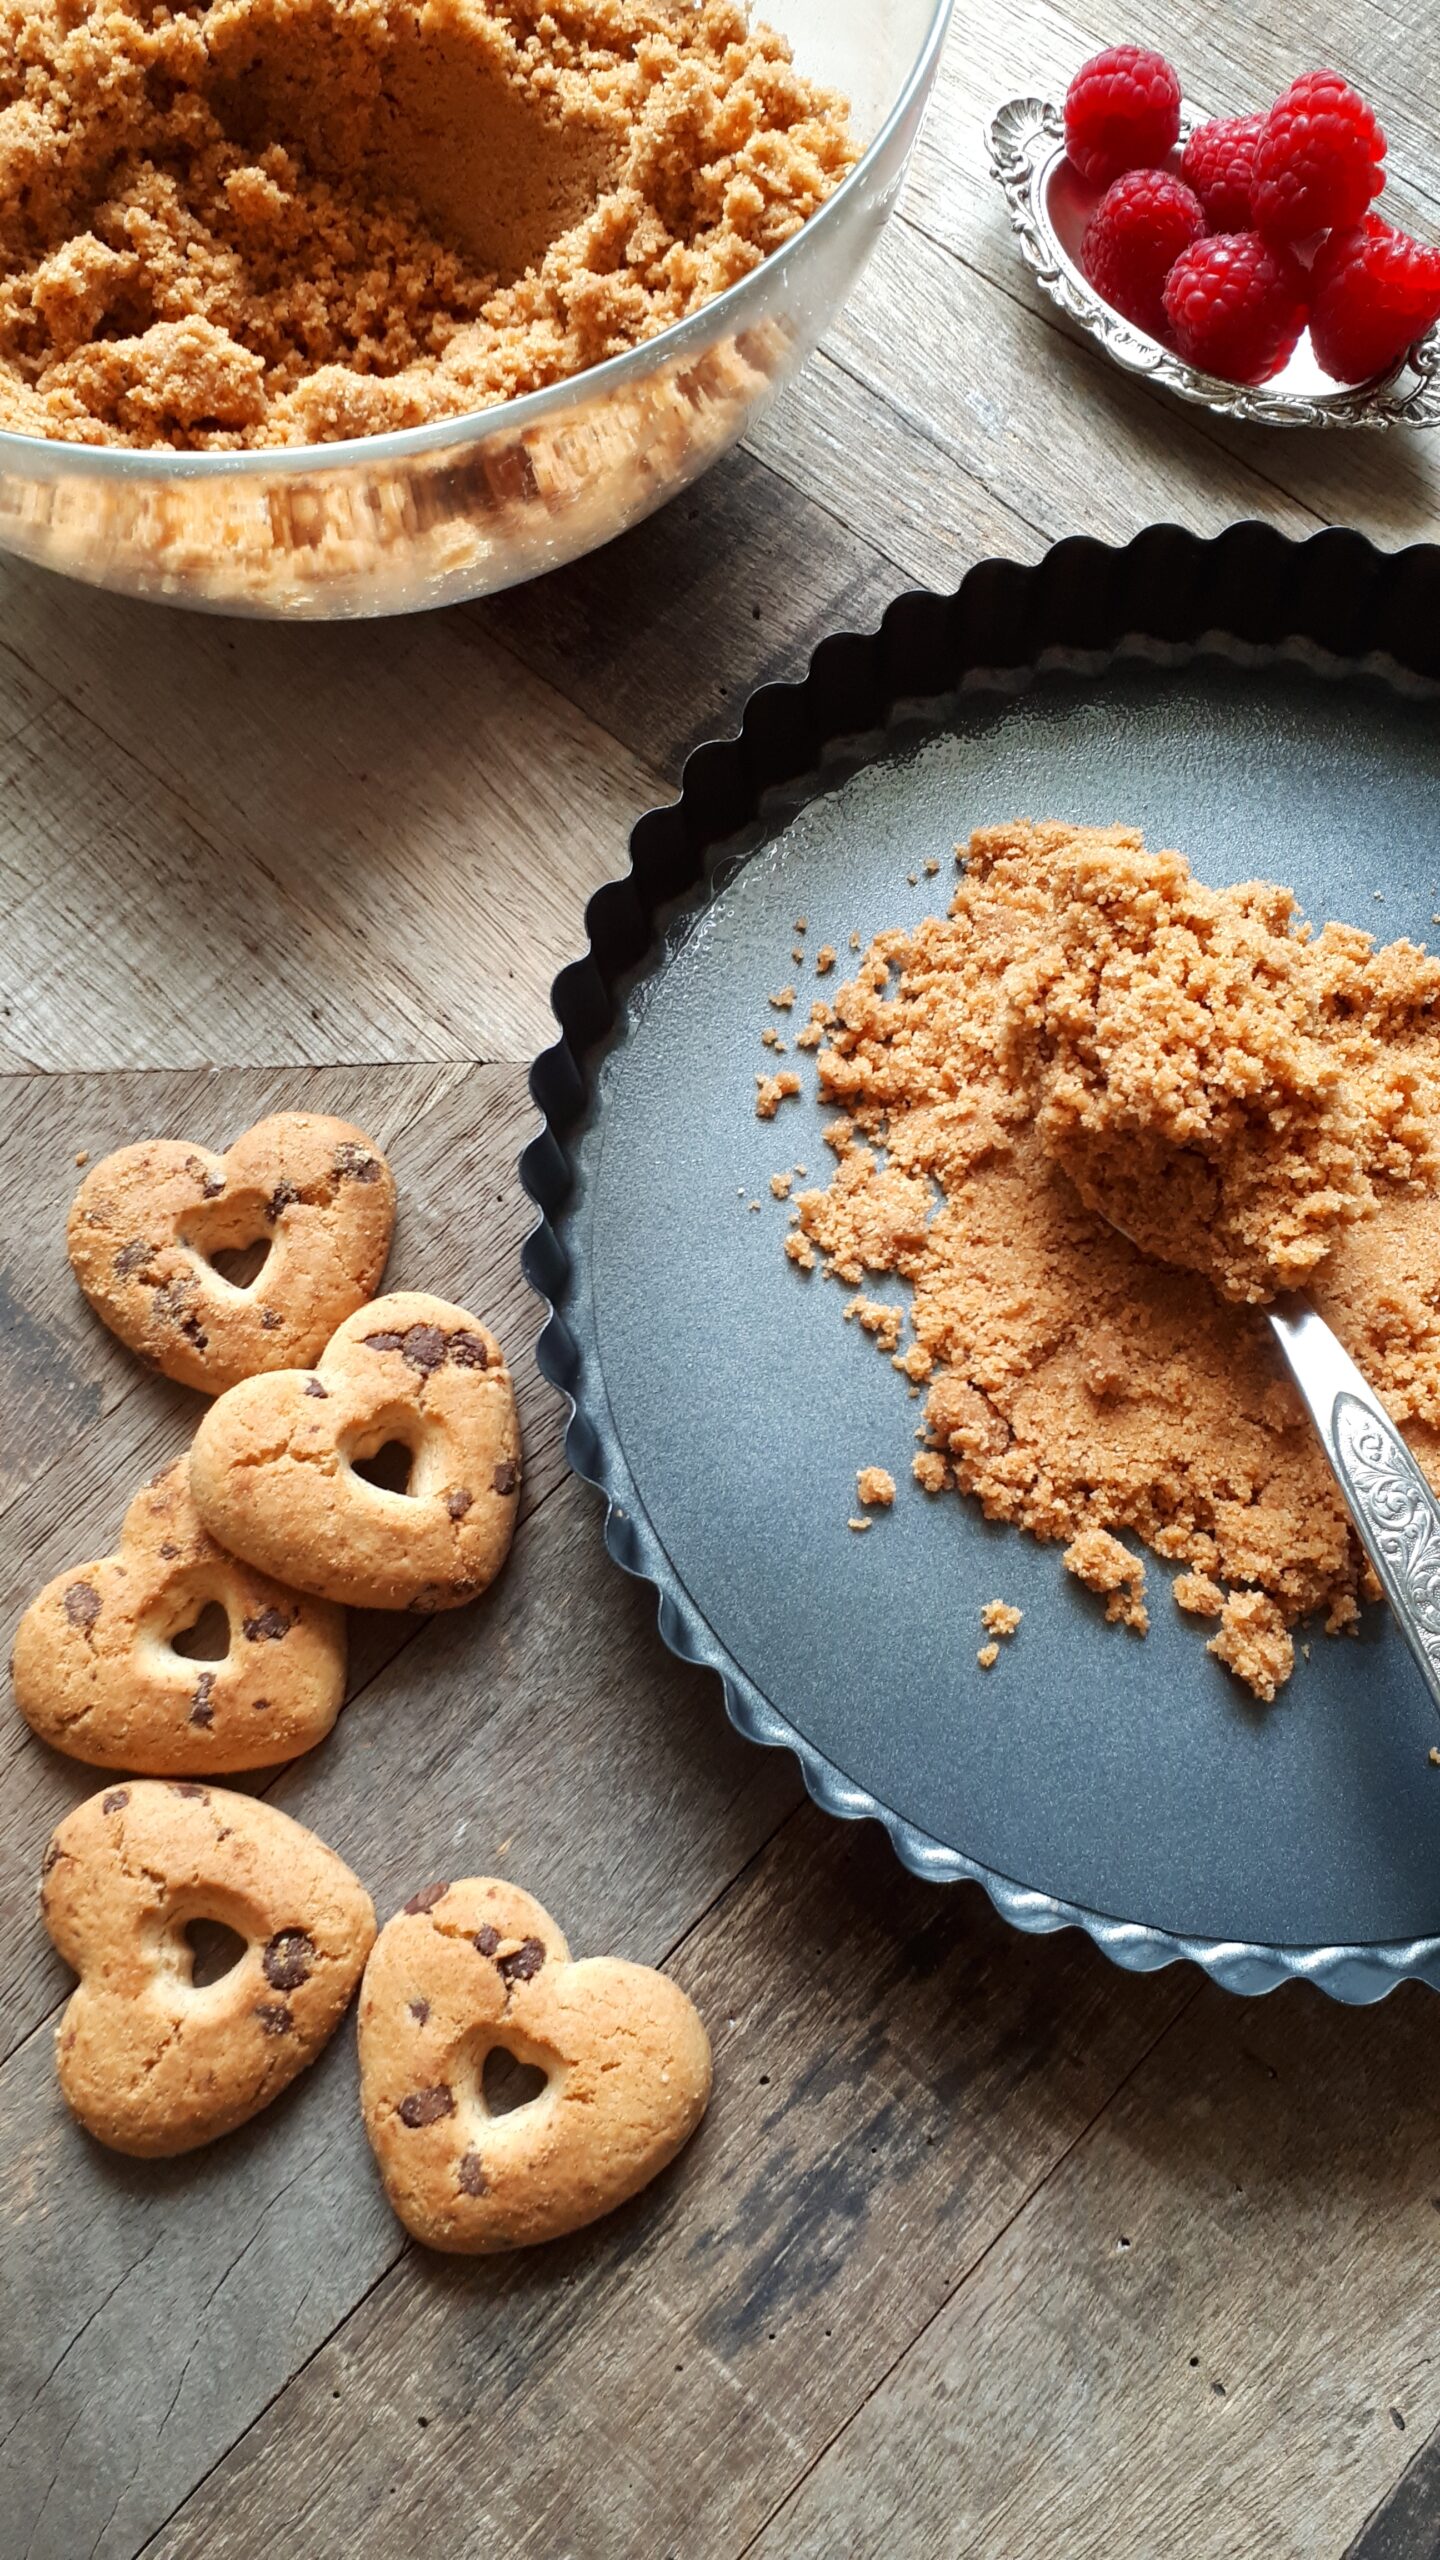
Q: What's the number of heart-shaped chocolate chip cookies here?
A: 5